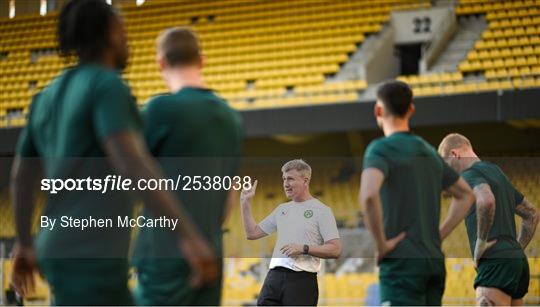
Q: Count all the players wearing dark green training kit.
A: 4